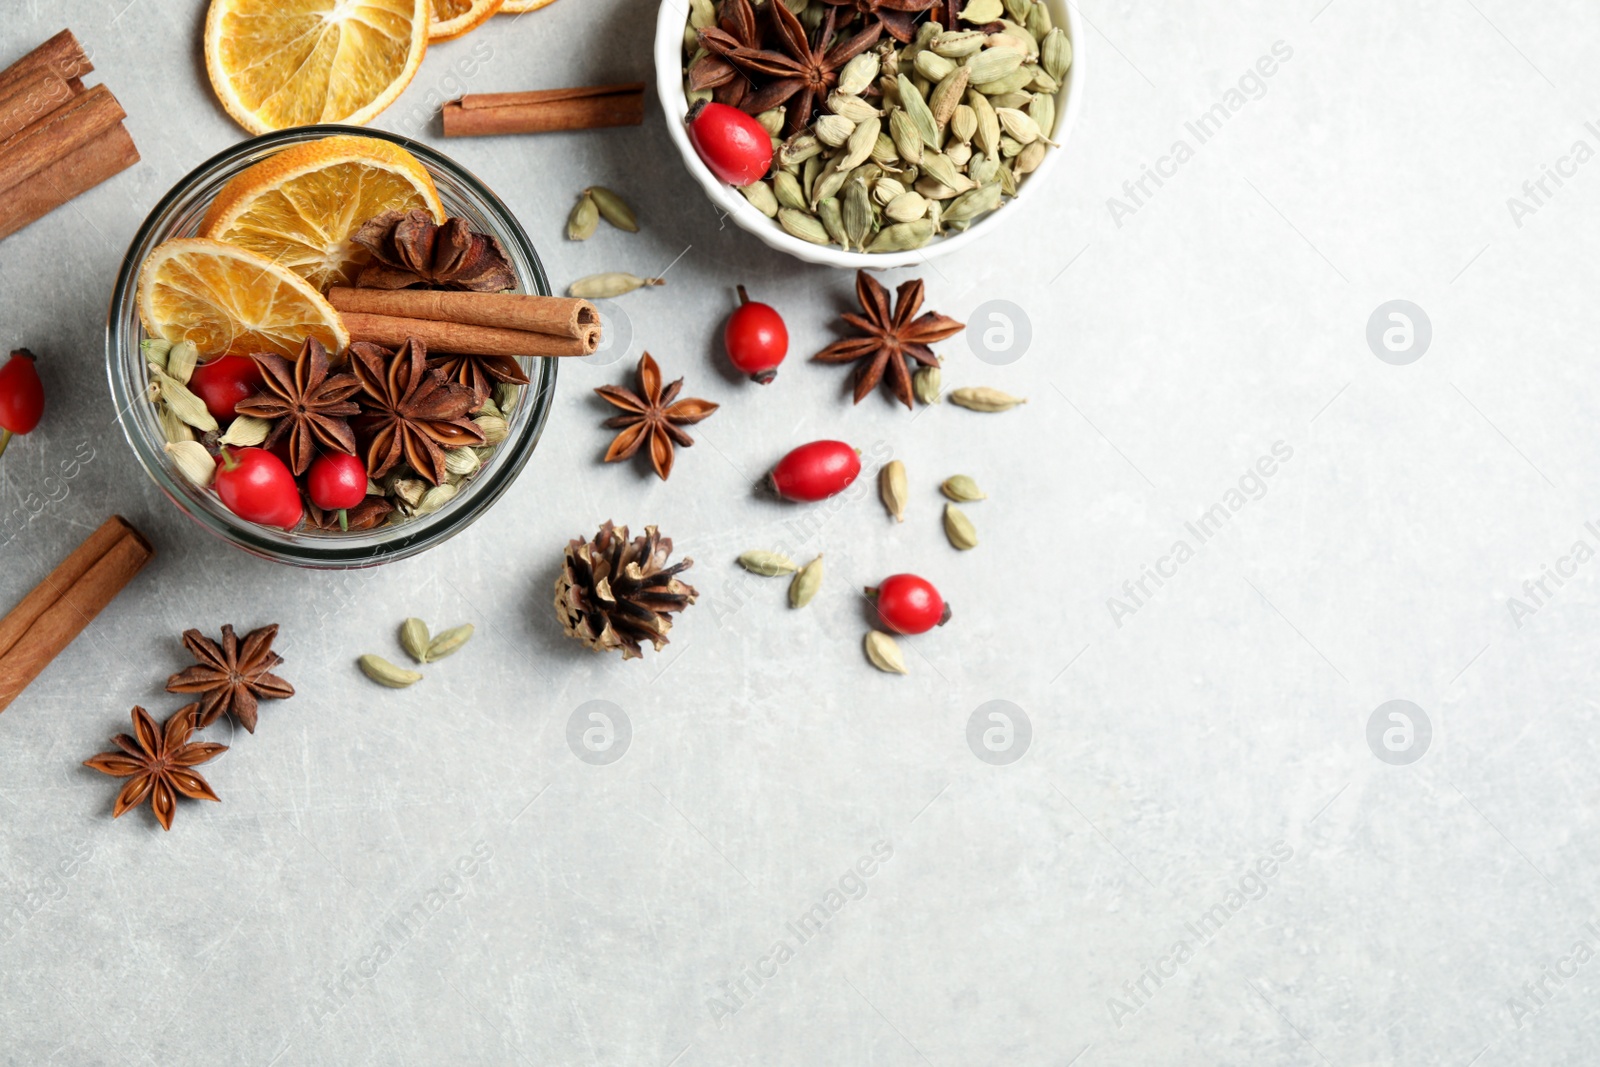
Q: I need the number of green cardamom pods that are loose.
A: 14